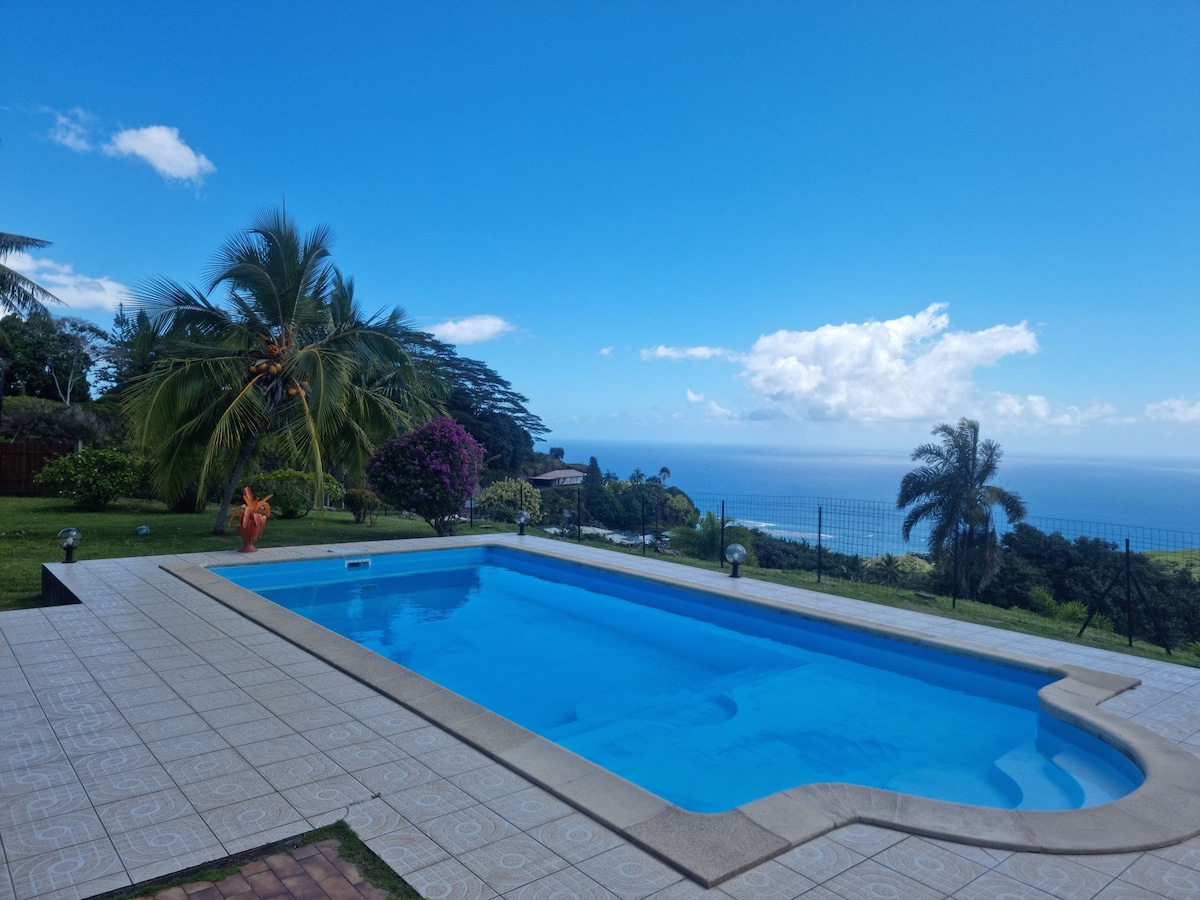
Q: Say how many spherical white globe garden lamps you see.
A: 3